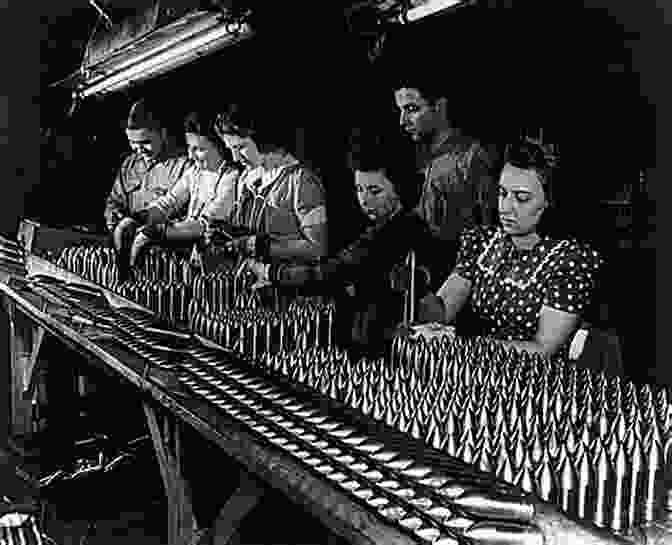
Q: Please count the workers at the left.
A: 3